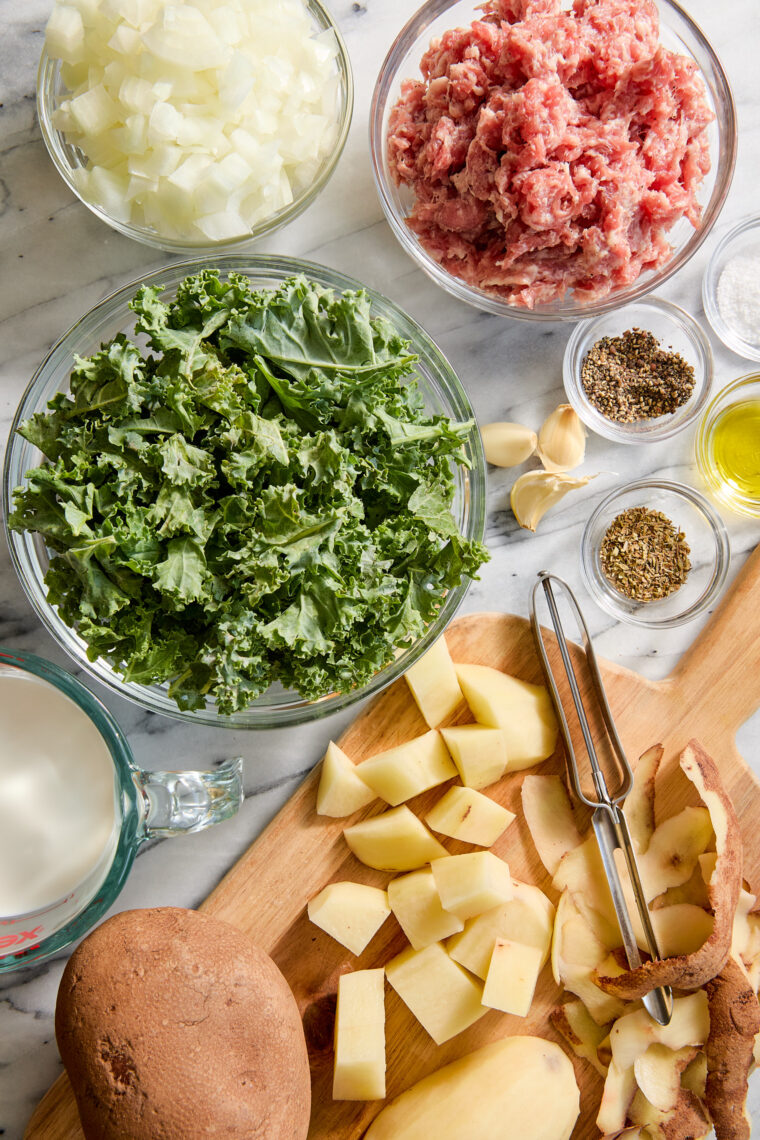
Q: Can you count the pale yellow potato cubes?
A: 14